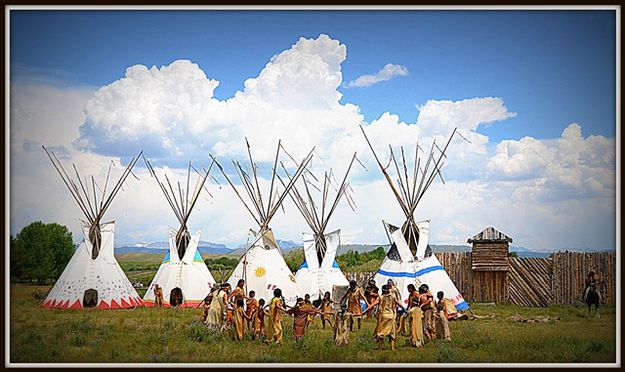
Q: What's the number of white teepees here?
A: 5